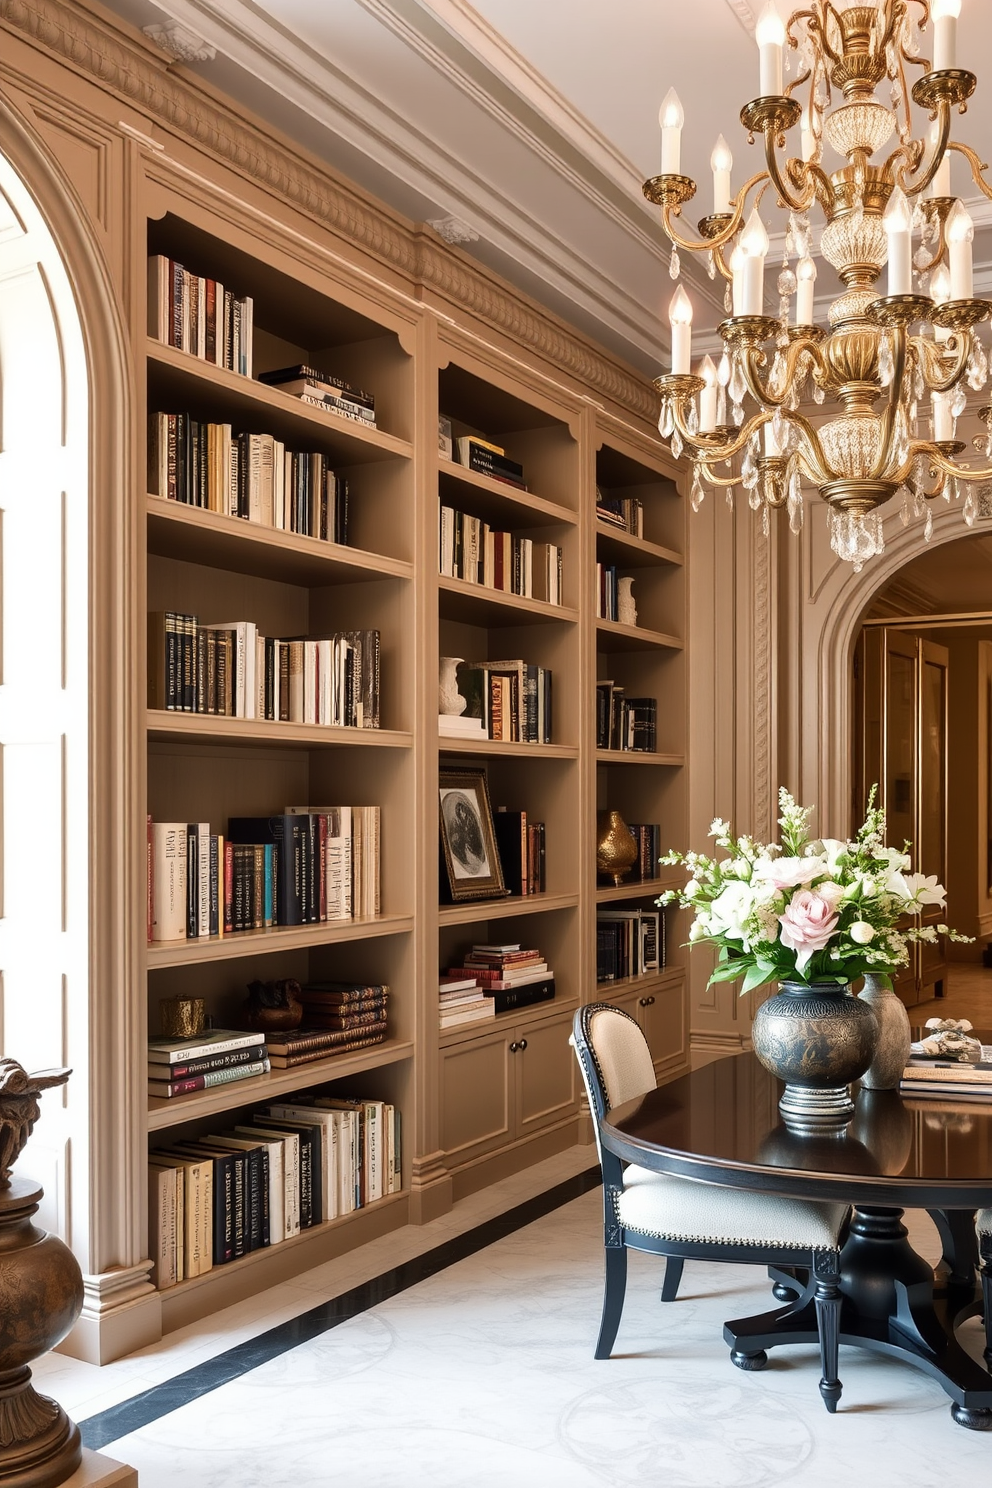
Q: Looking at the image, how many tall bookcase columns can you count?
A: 3